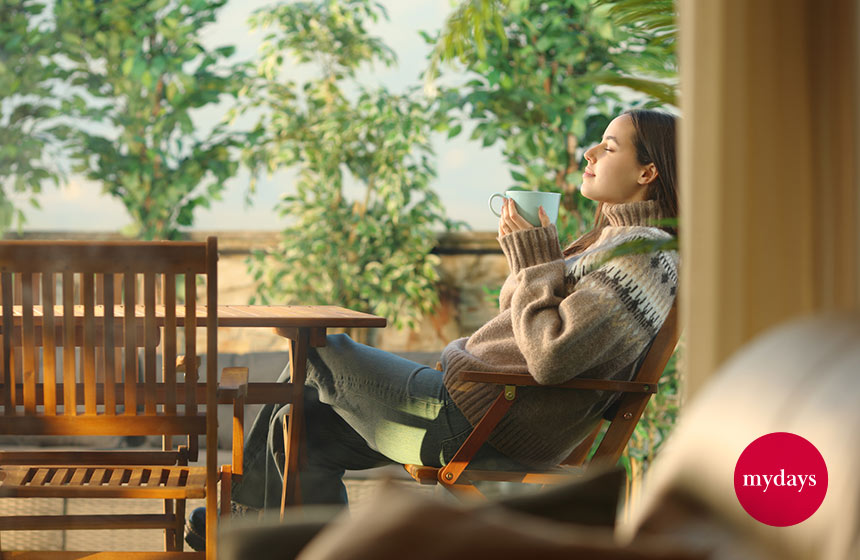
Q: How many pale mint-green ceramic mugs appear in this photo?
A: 1